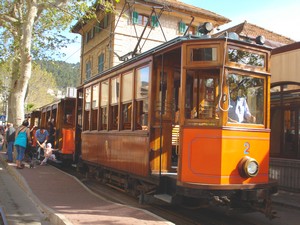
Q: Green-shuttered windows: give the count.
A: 6